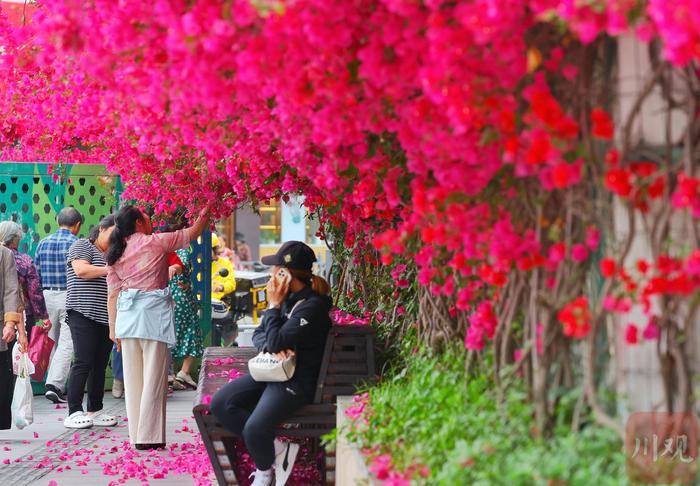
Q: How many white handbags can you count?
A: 1